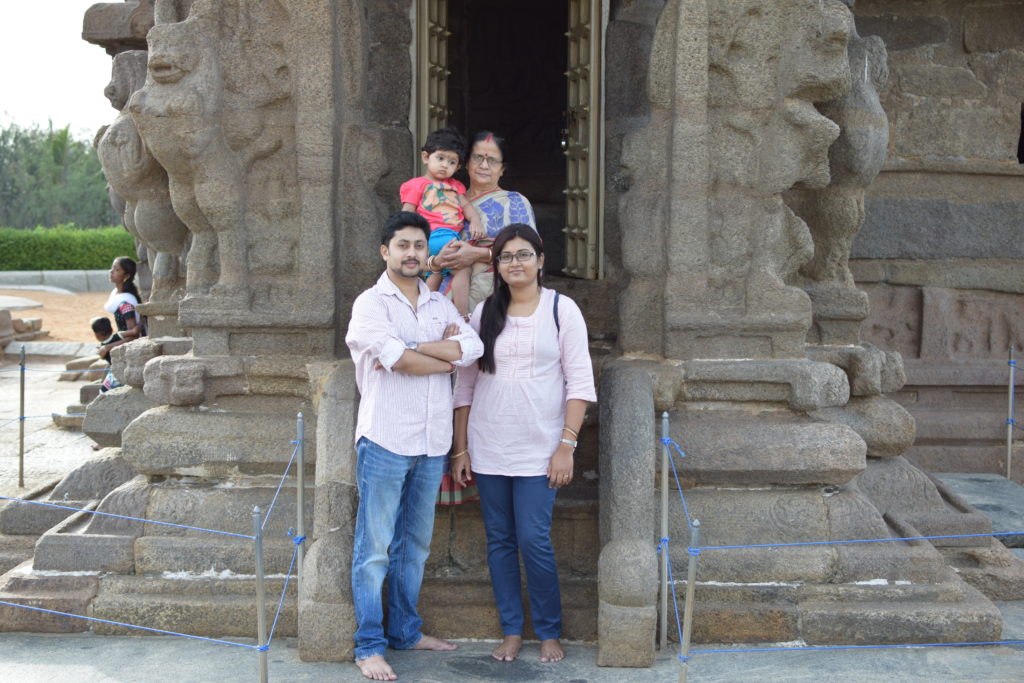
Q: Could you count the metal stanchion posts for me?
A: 6